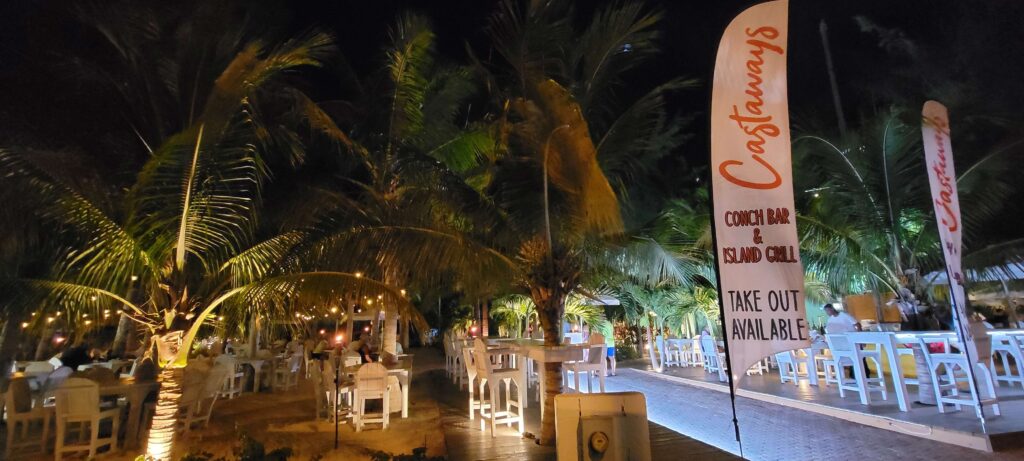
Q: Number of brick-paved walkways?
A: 1